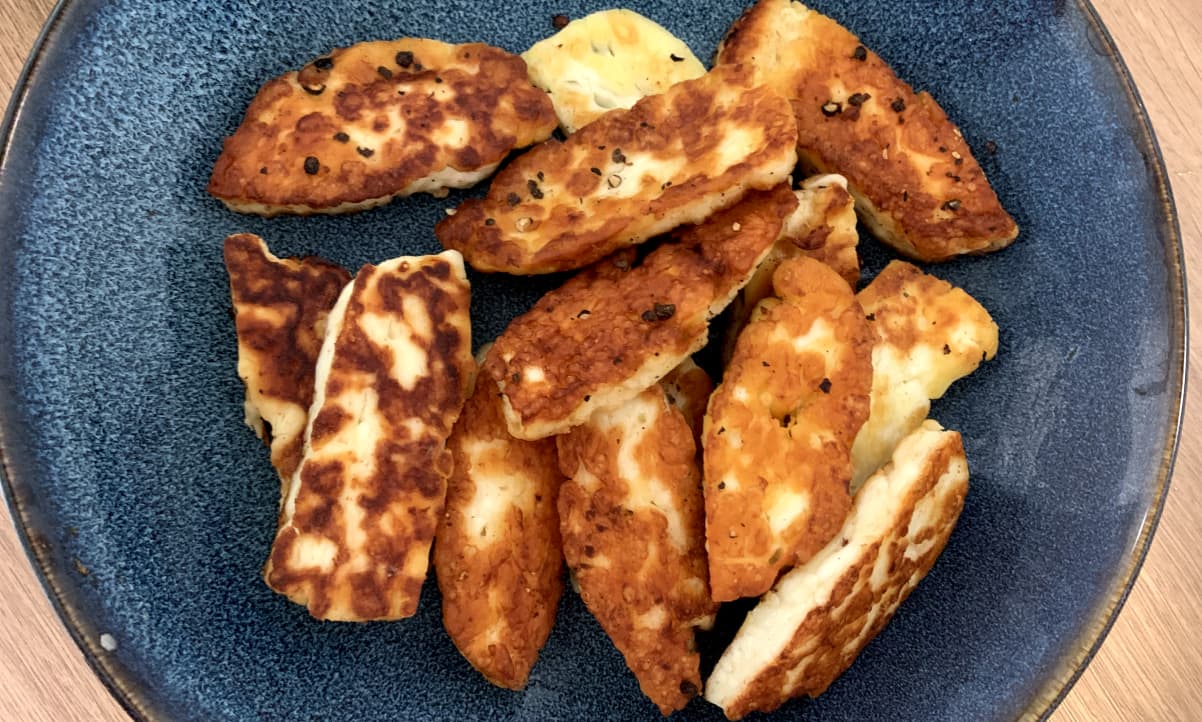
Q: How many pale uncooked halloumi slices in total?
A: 1